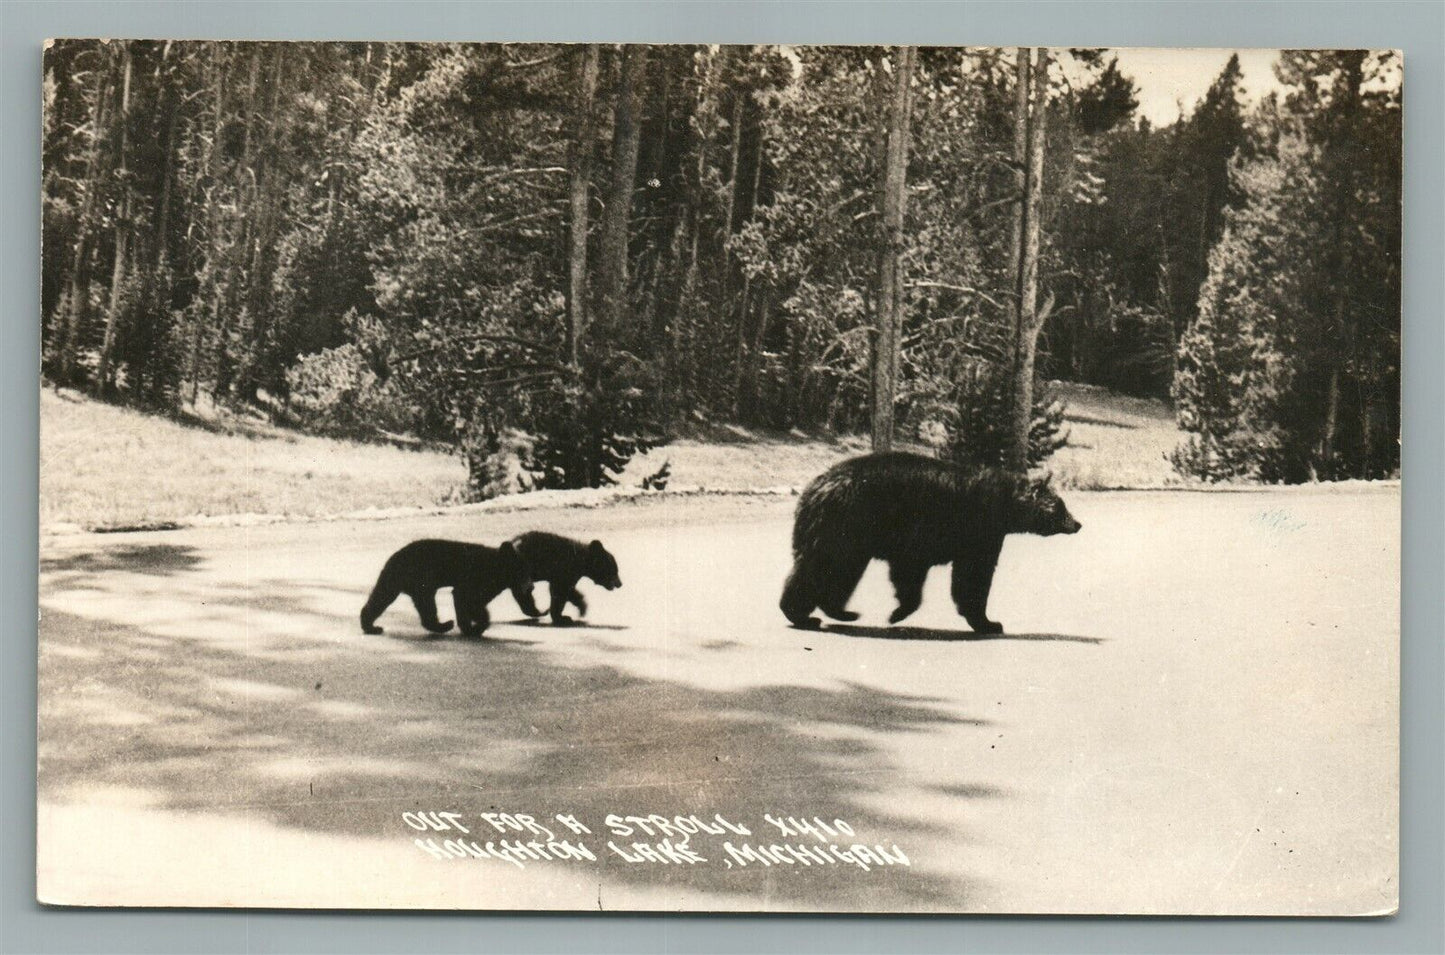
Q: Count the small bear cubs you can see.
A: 2